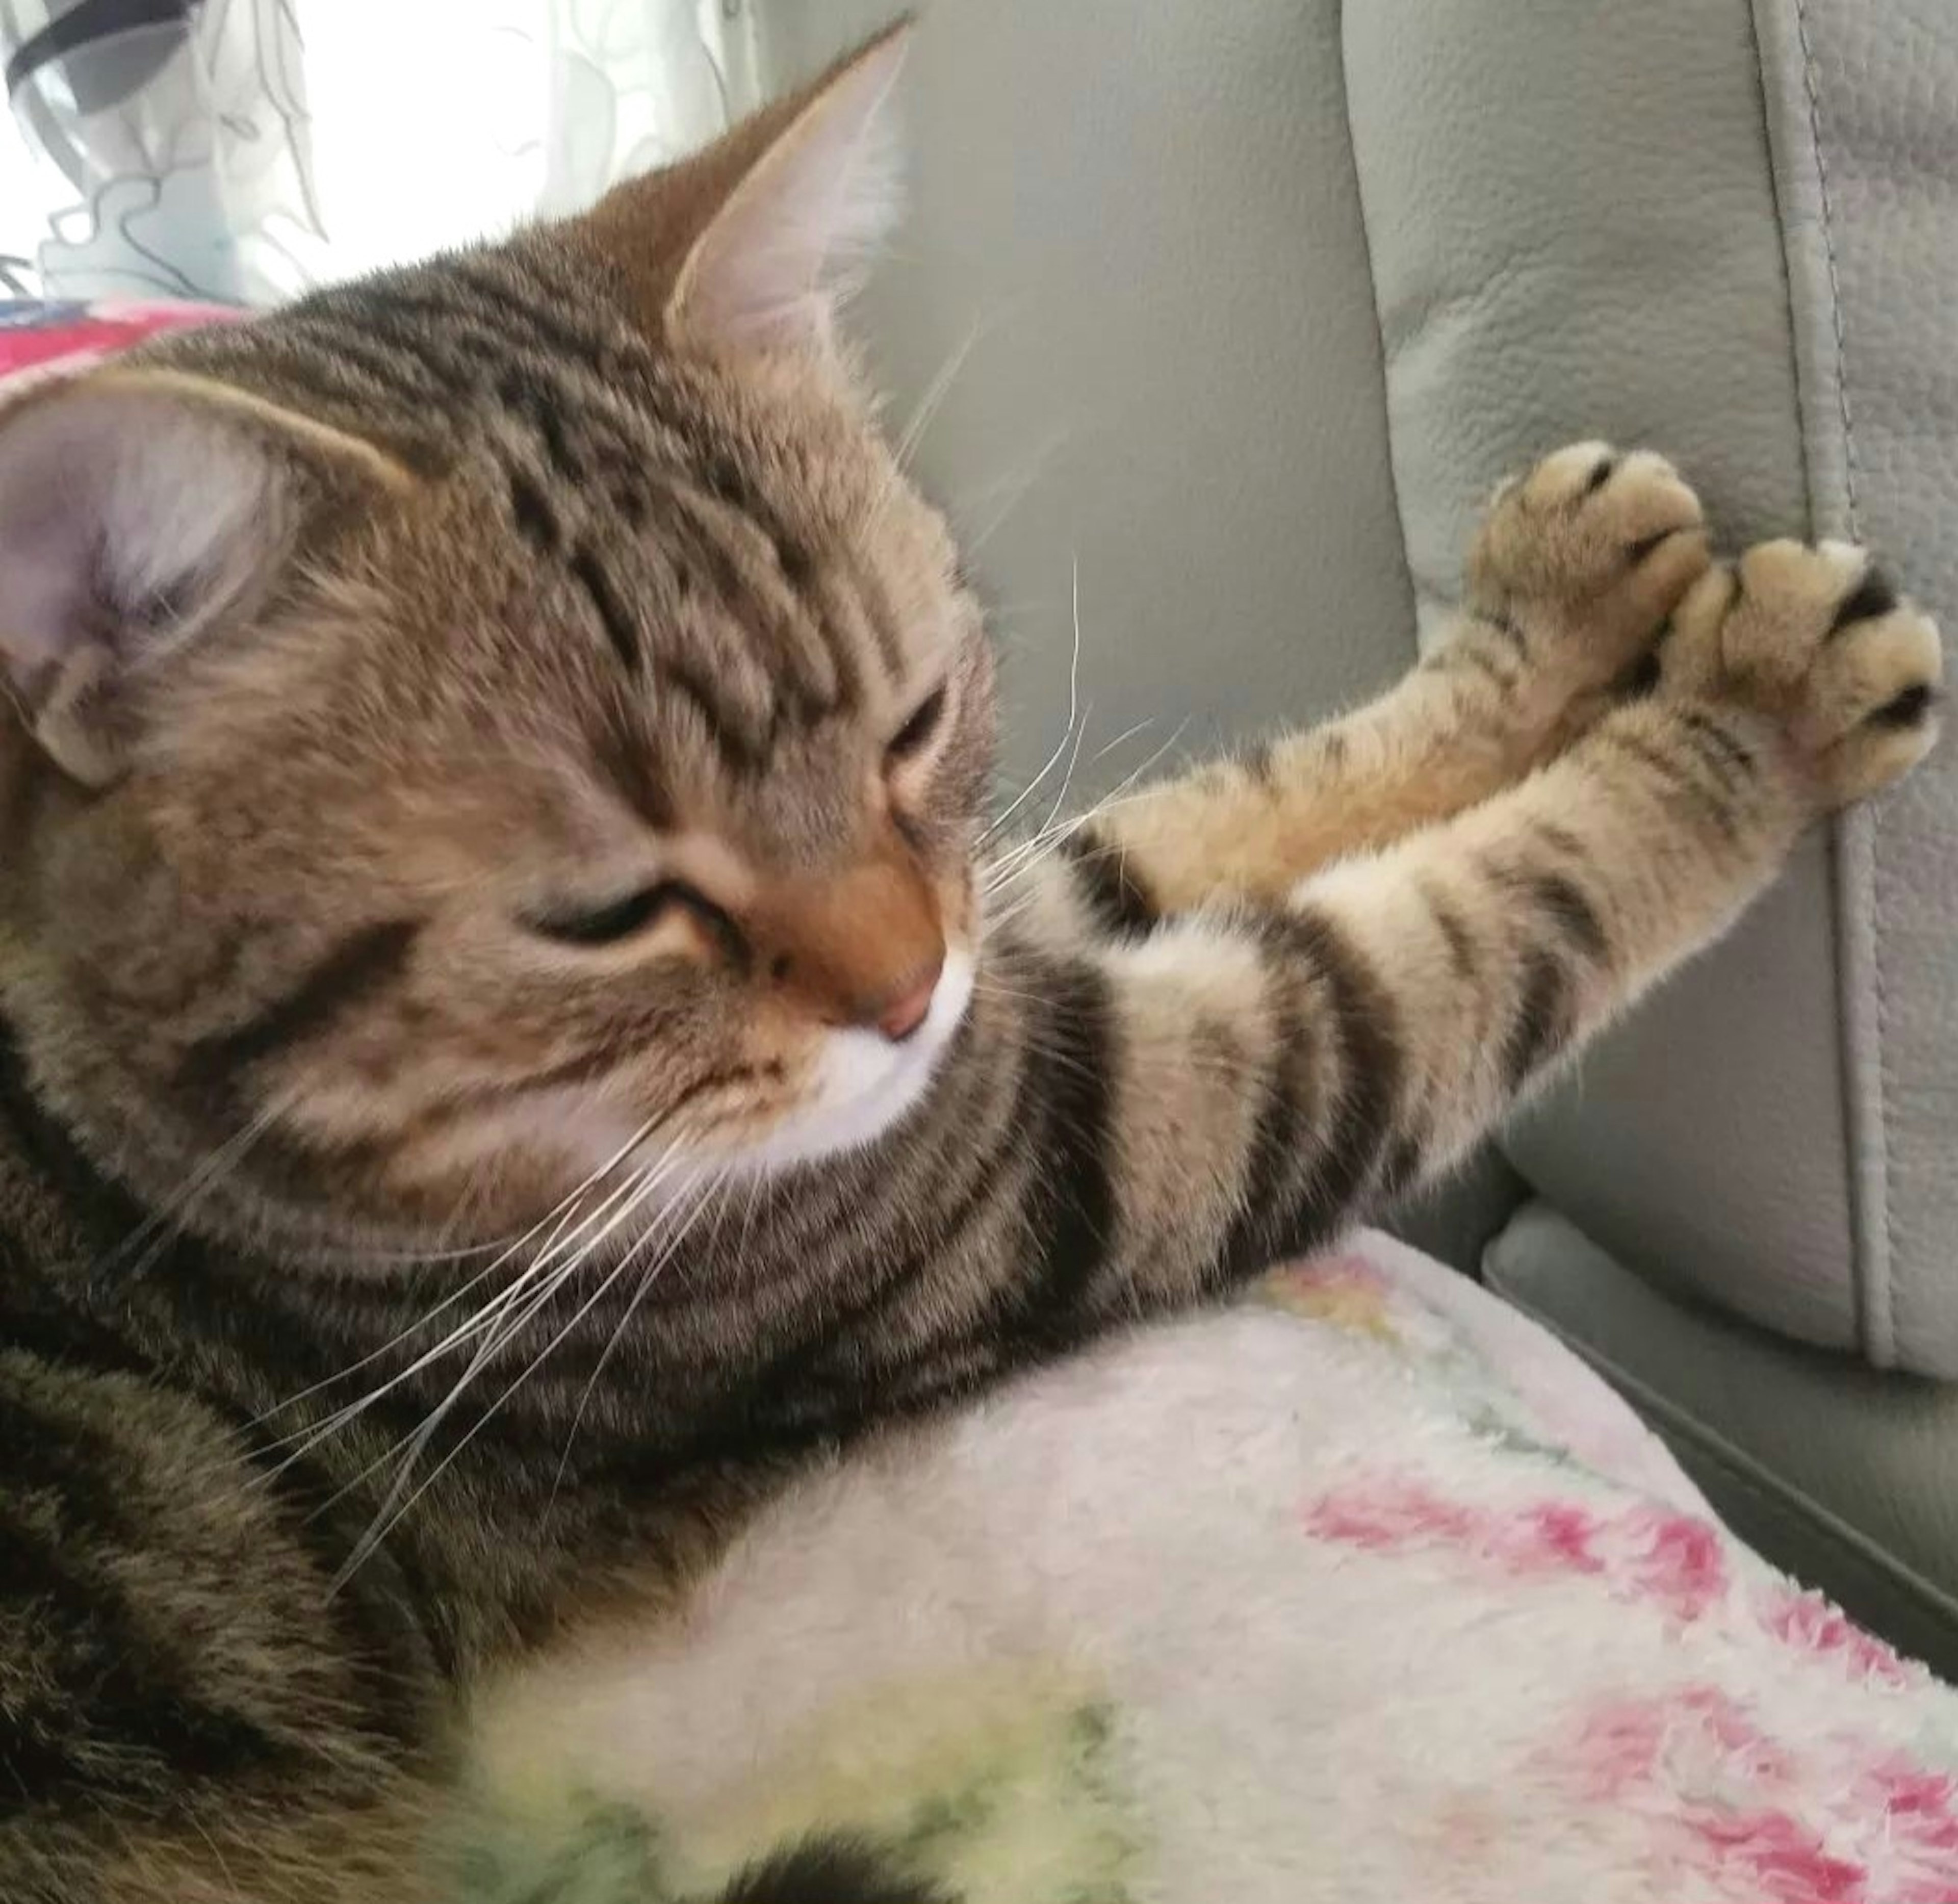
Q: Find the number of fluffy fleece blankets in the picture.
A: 1